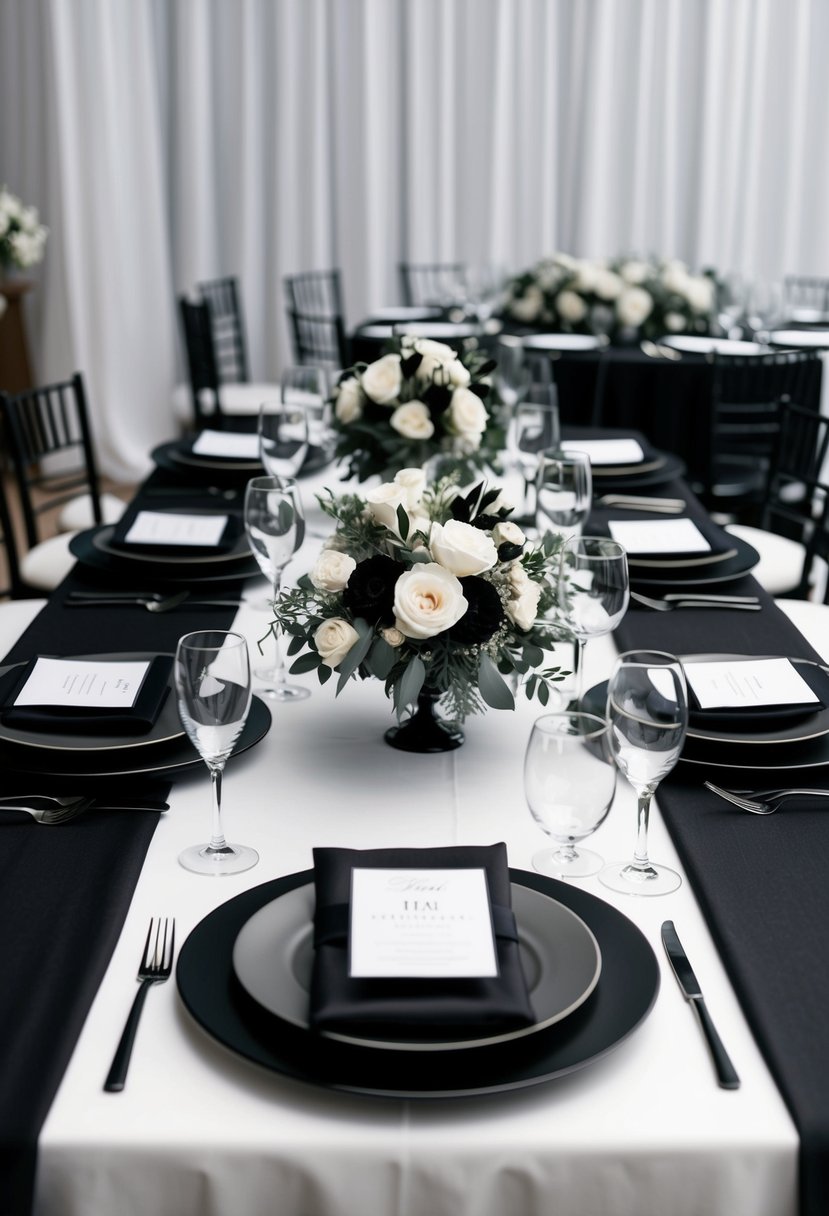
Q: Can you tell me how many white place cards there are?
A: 7